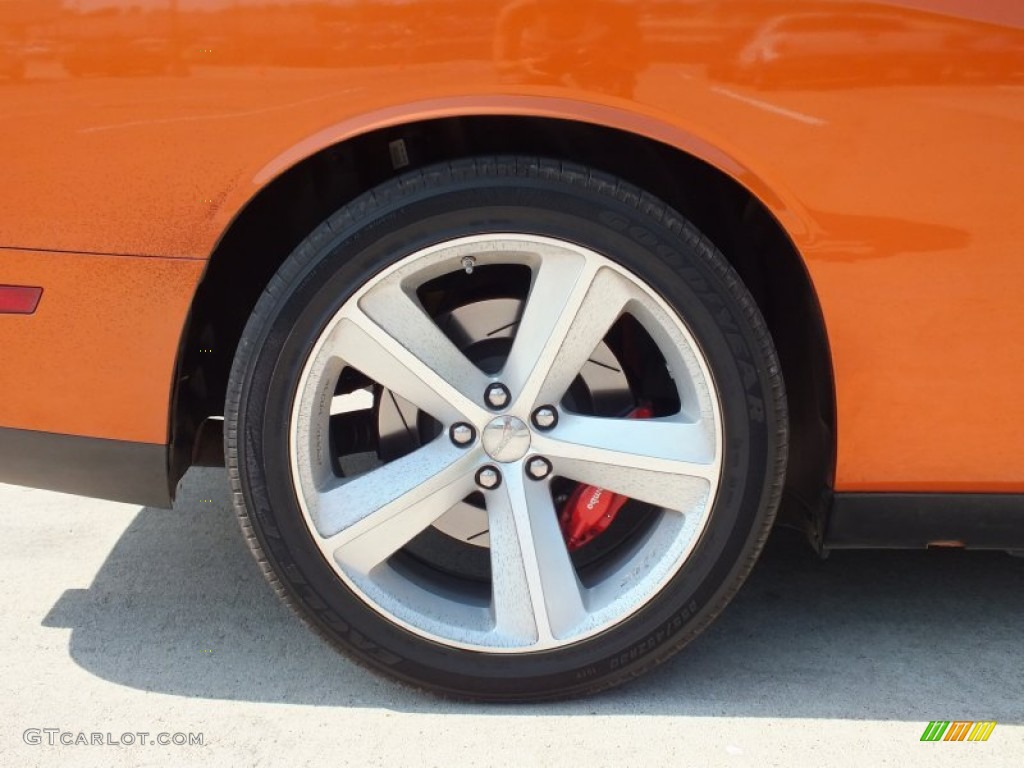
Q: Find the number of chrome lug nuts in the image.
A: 5